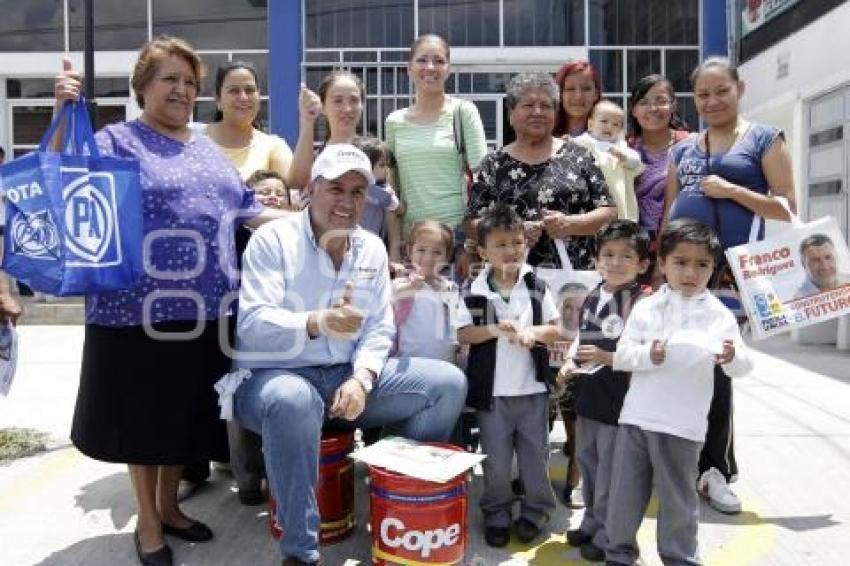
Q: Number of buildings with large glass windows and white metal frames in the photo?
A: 1